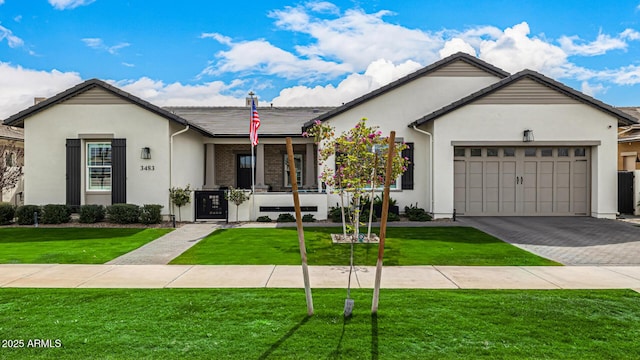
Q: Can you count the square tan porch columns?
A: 3